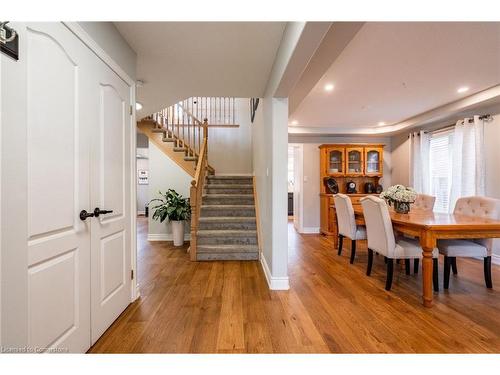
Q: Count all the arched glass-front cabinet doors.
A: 3